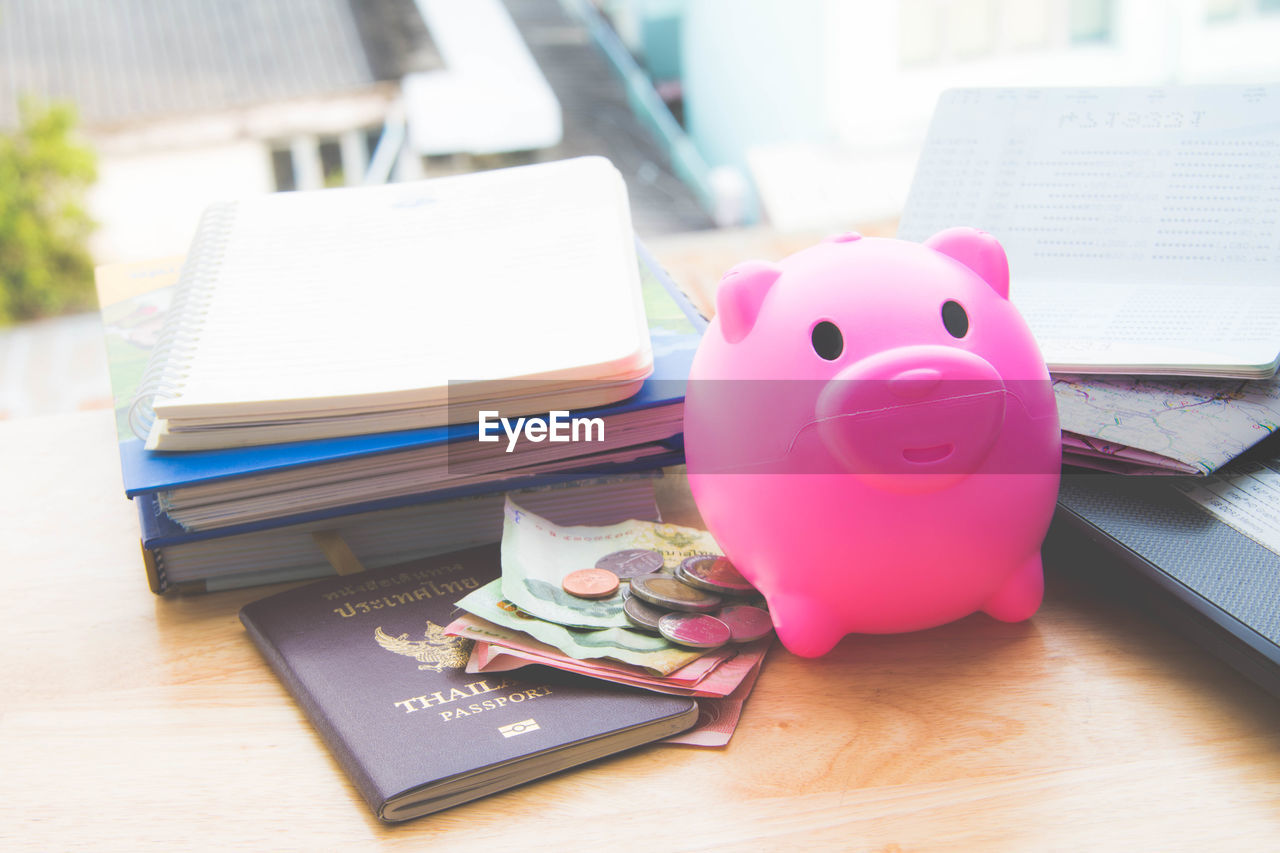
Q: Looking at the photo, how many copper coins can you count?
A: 1